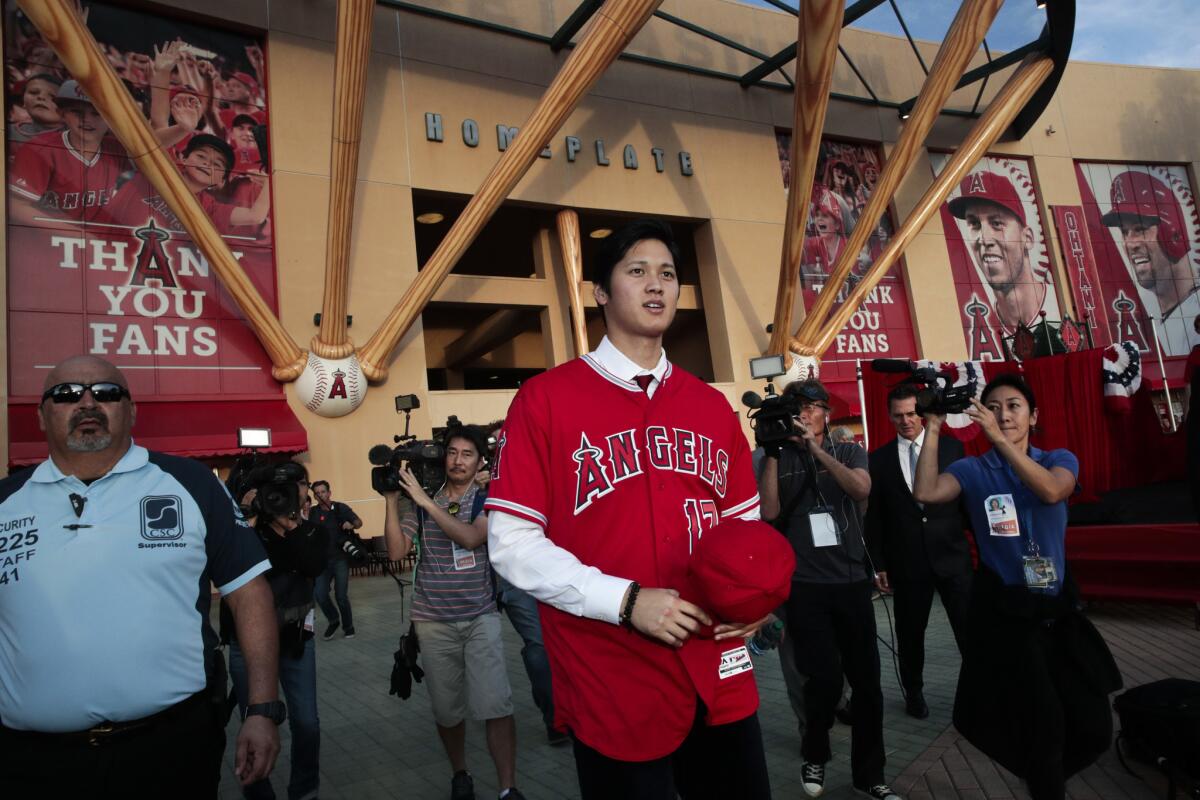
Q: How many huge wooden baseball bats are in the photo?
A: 7